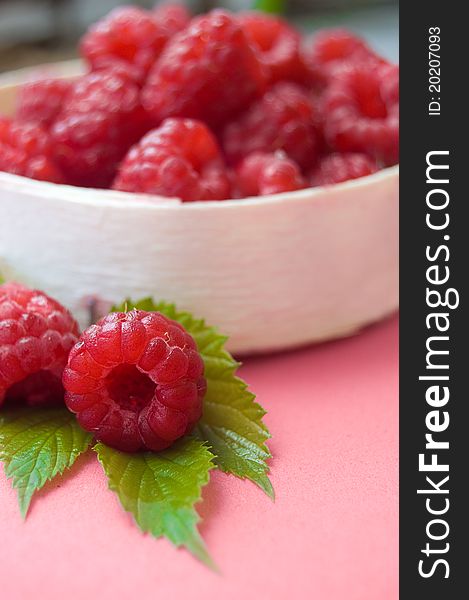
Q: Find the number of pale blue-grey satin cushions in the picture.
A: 0